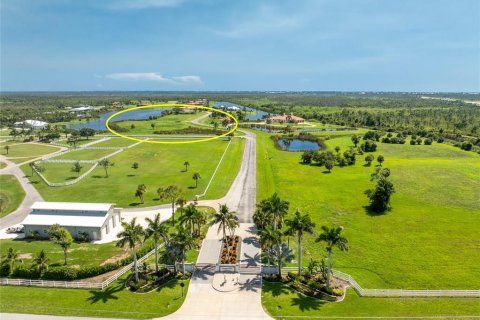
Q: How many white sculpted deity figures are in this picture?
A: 0